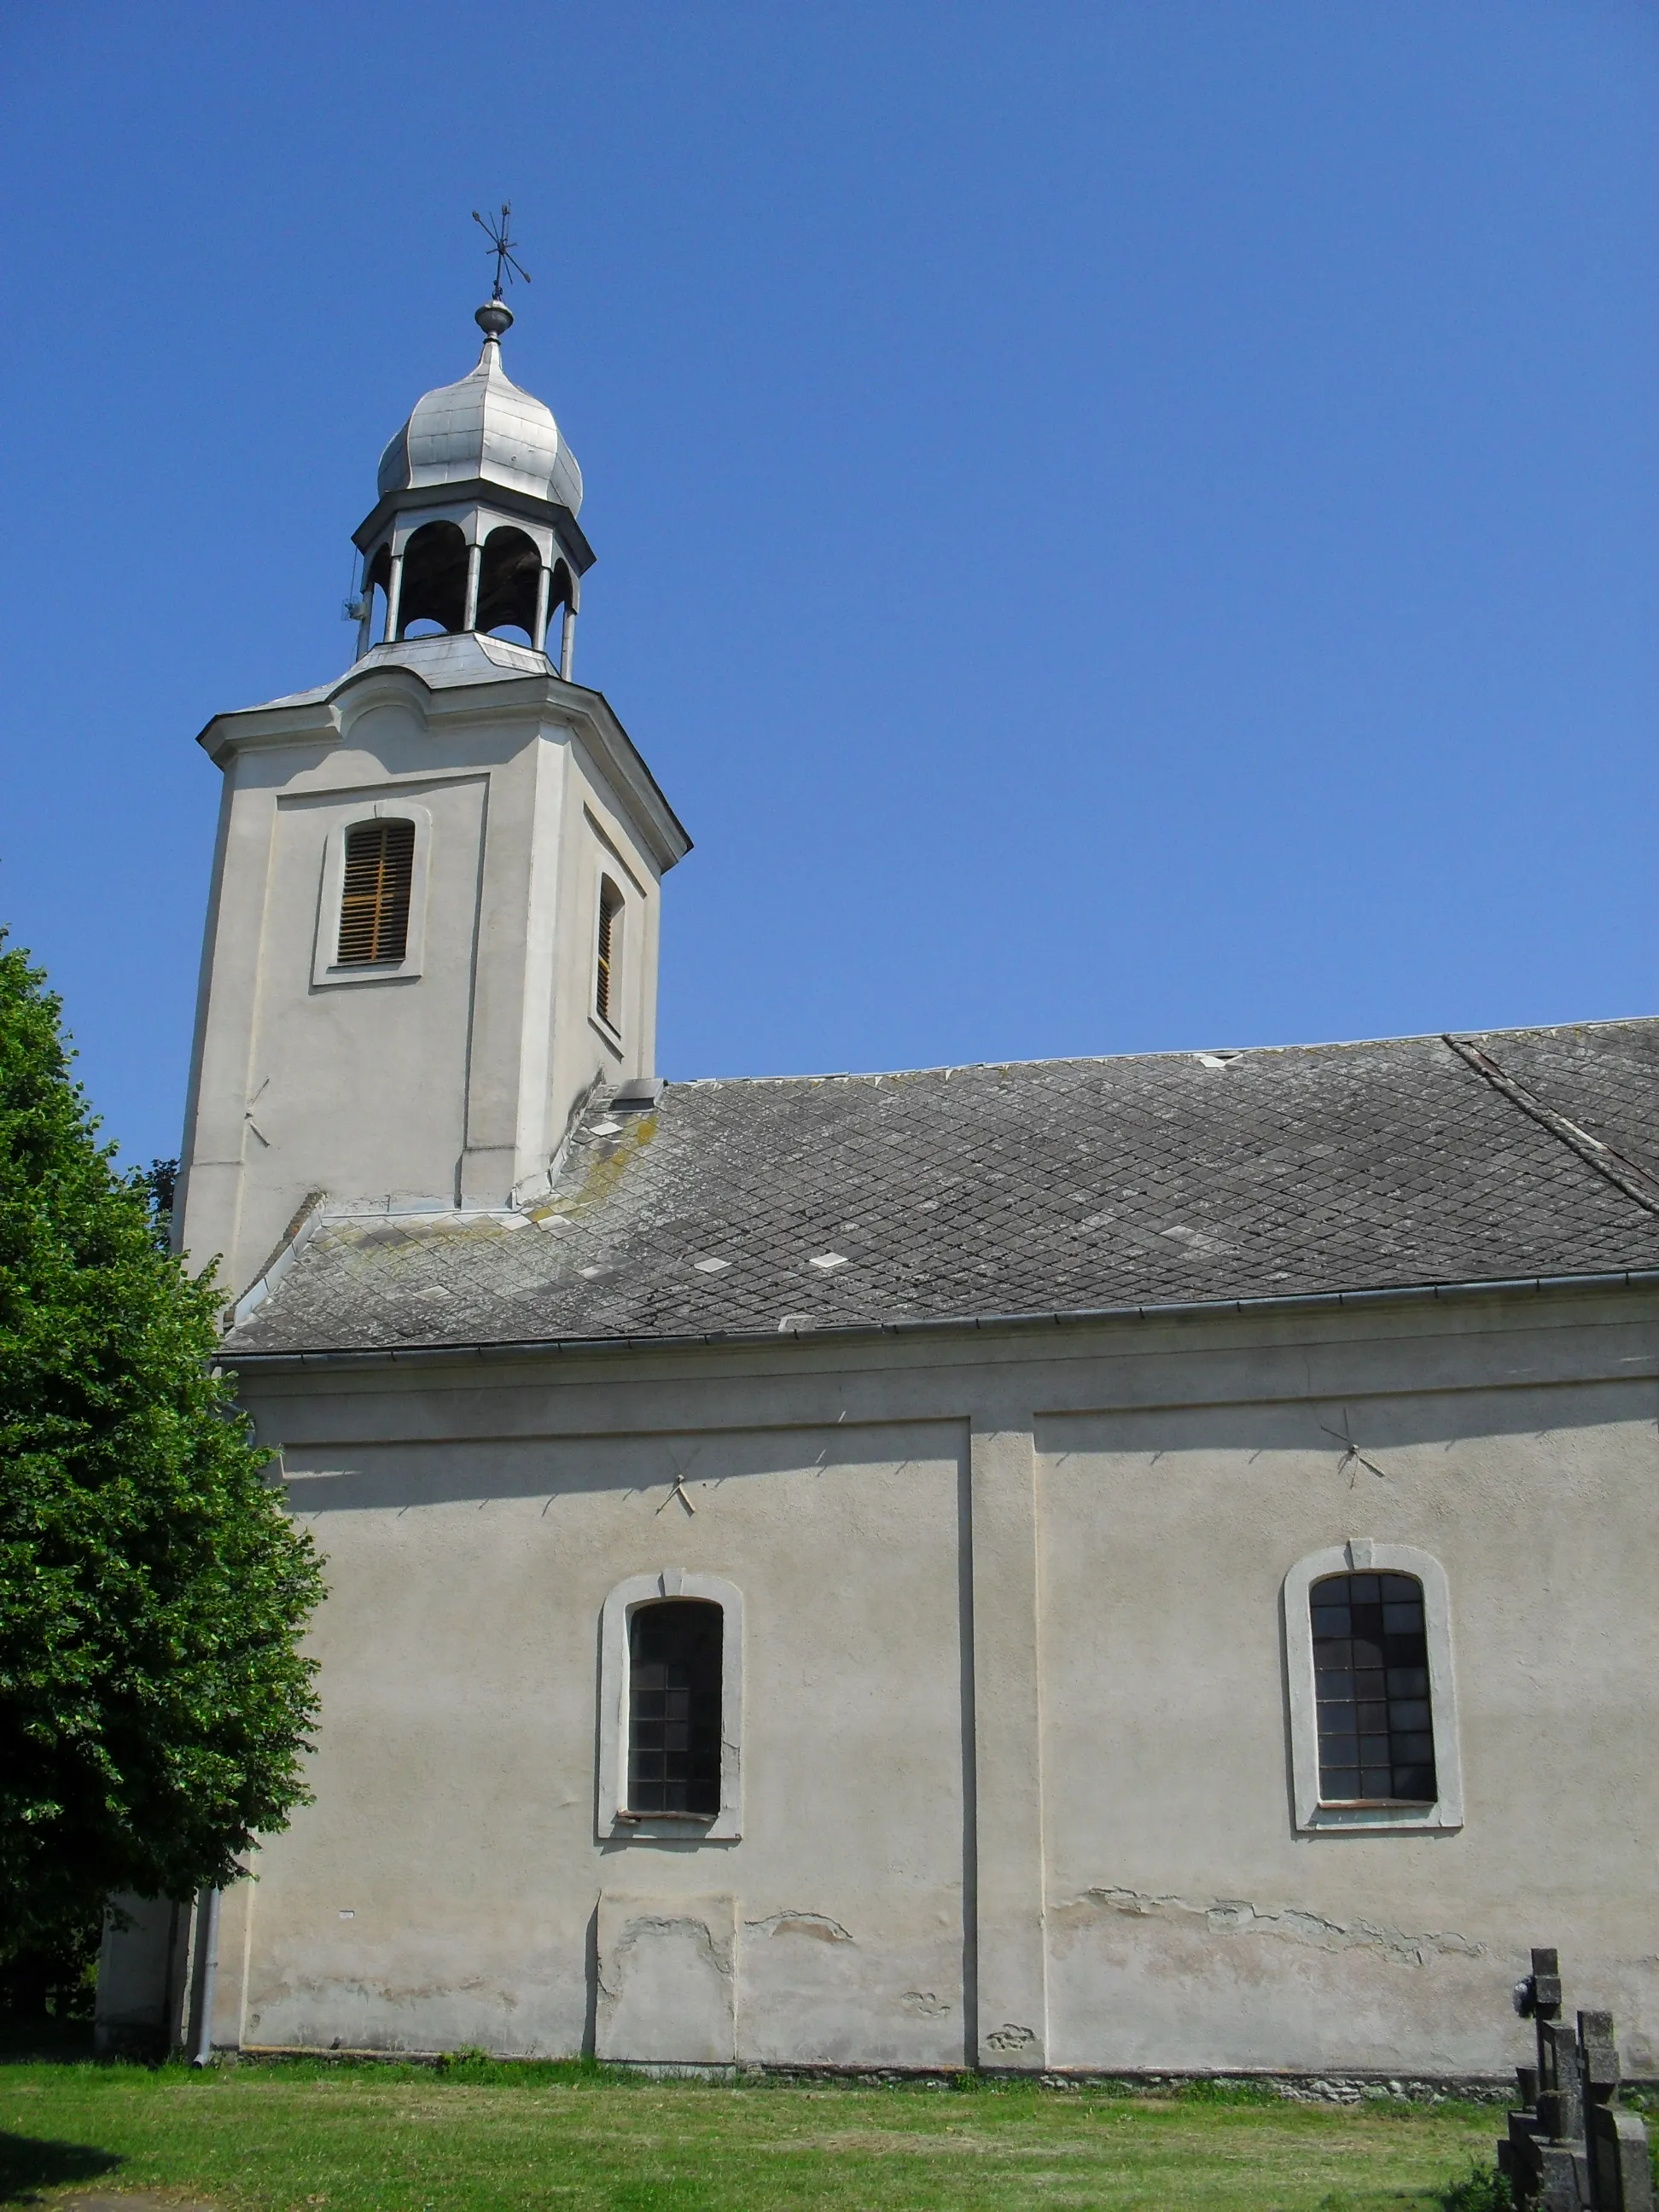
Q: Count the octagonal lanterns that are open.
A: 1